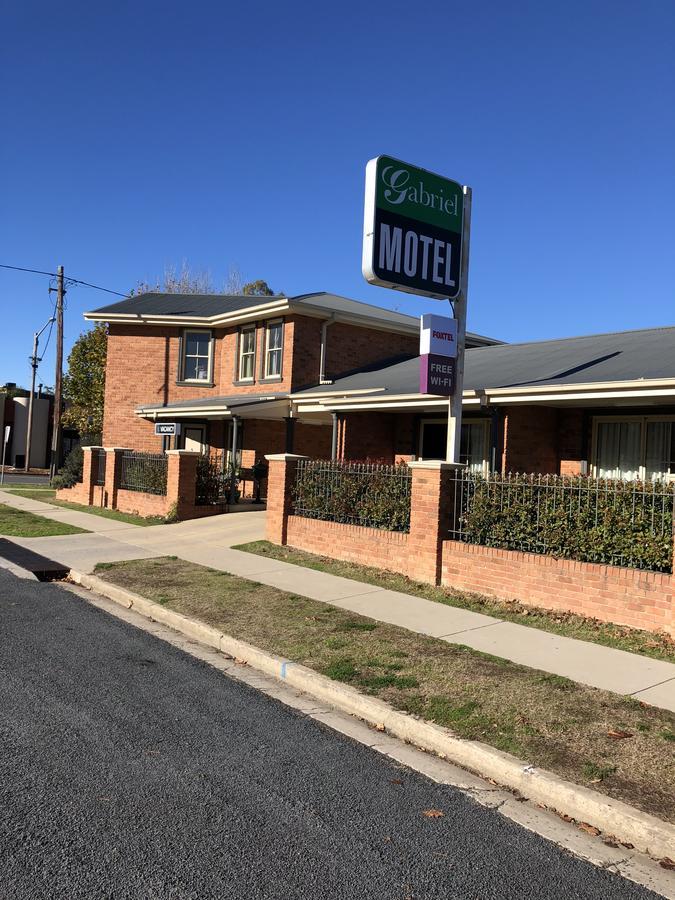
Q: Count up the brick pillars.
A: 5